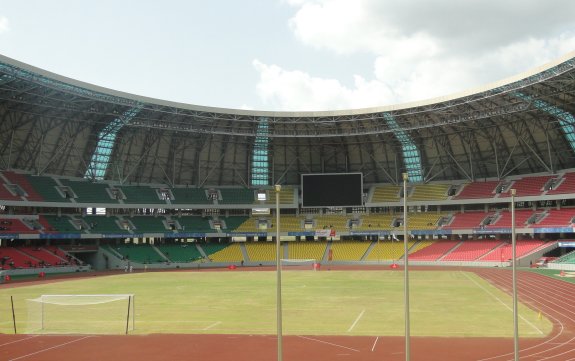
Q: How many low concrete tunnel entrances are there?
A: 2